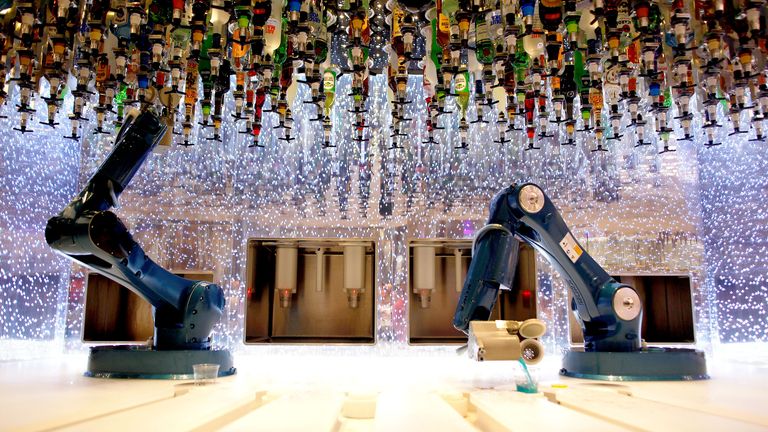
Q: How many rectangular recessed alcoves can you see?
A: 4